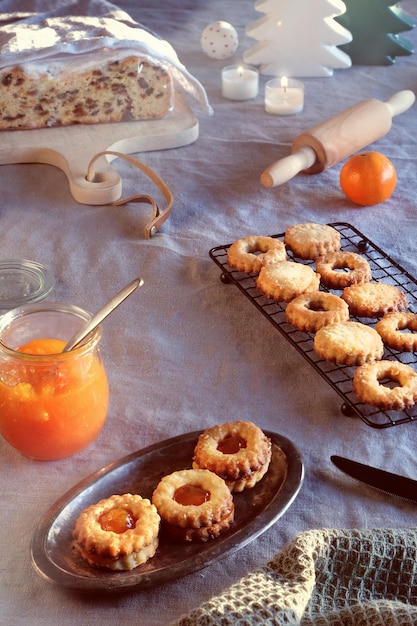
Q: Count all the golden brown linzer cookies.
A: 12